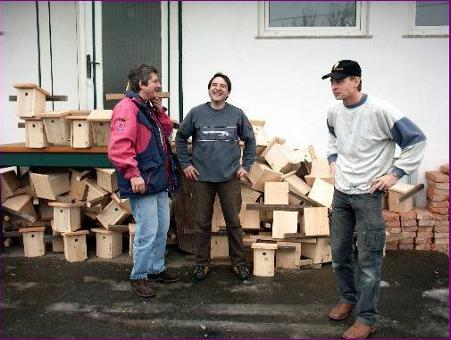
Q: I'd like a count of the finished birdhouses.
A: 11